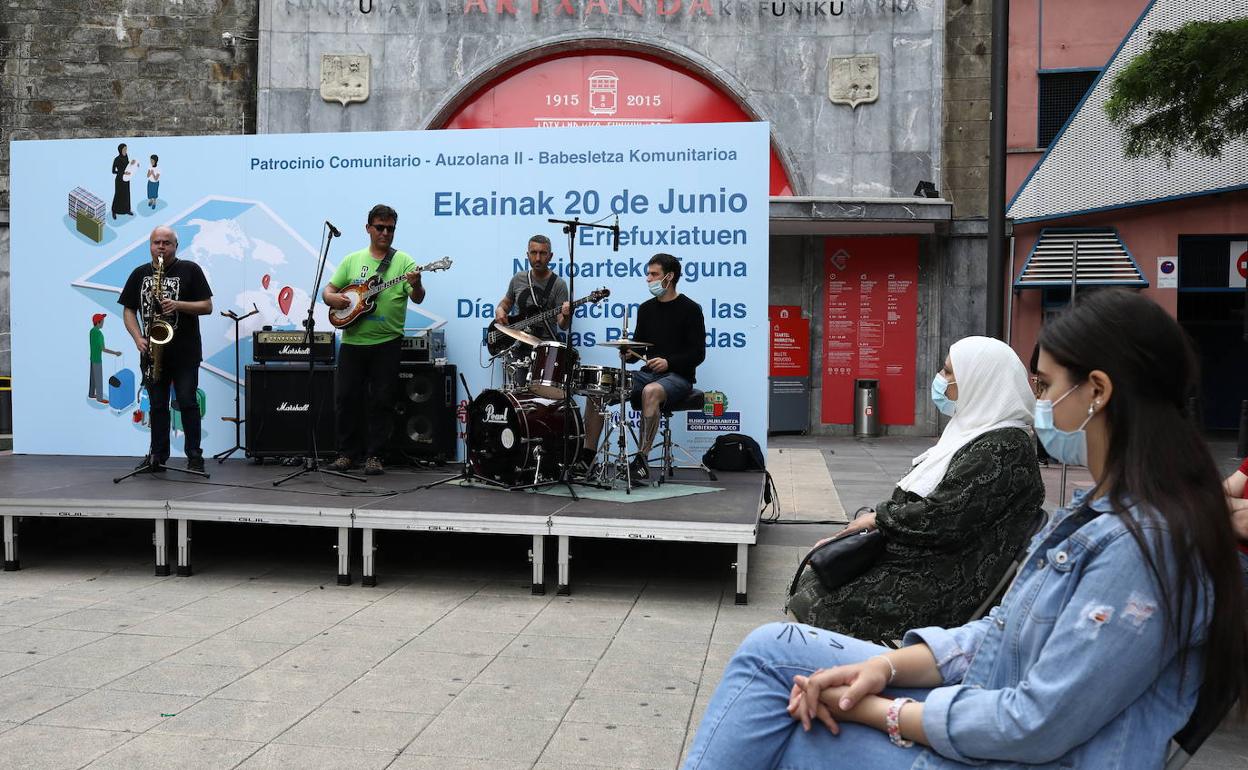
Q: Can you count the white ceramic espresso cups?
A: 0